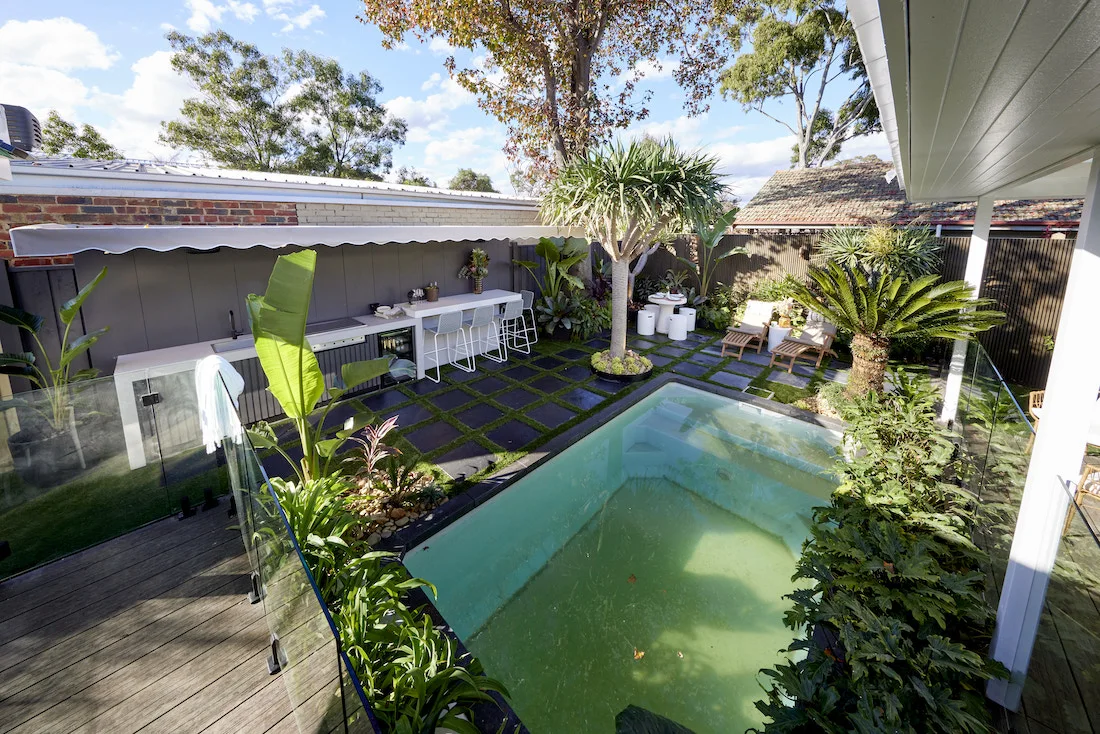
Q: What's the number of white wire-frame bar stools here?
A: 4